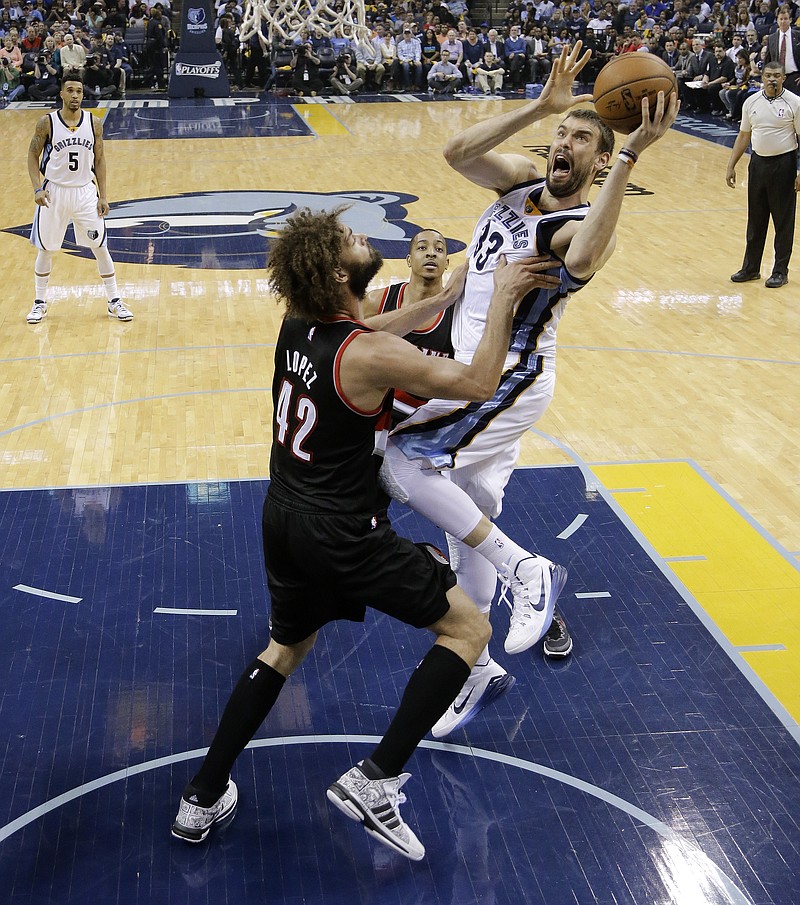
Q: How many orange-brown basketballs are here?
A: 1